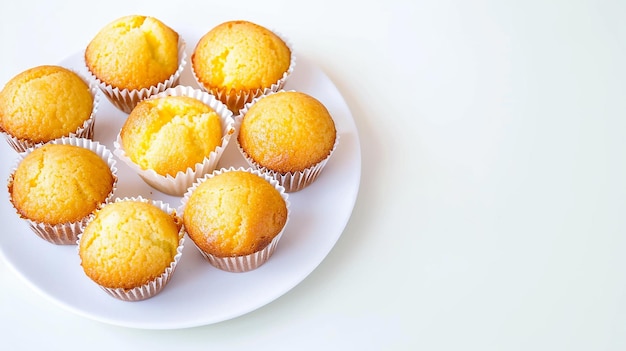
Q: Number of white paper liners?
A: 8